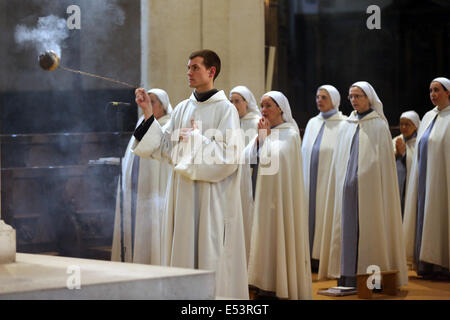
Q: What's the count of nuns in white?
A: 7